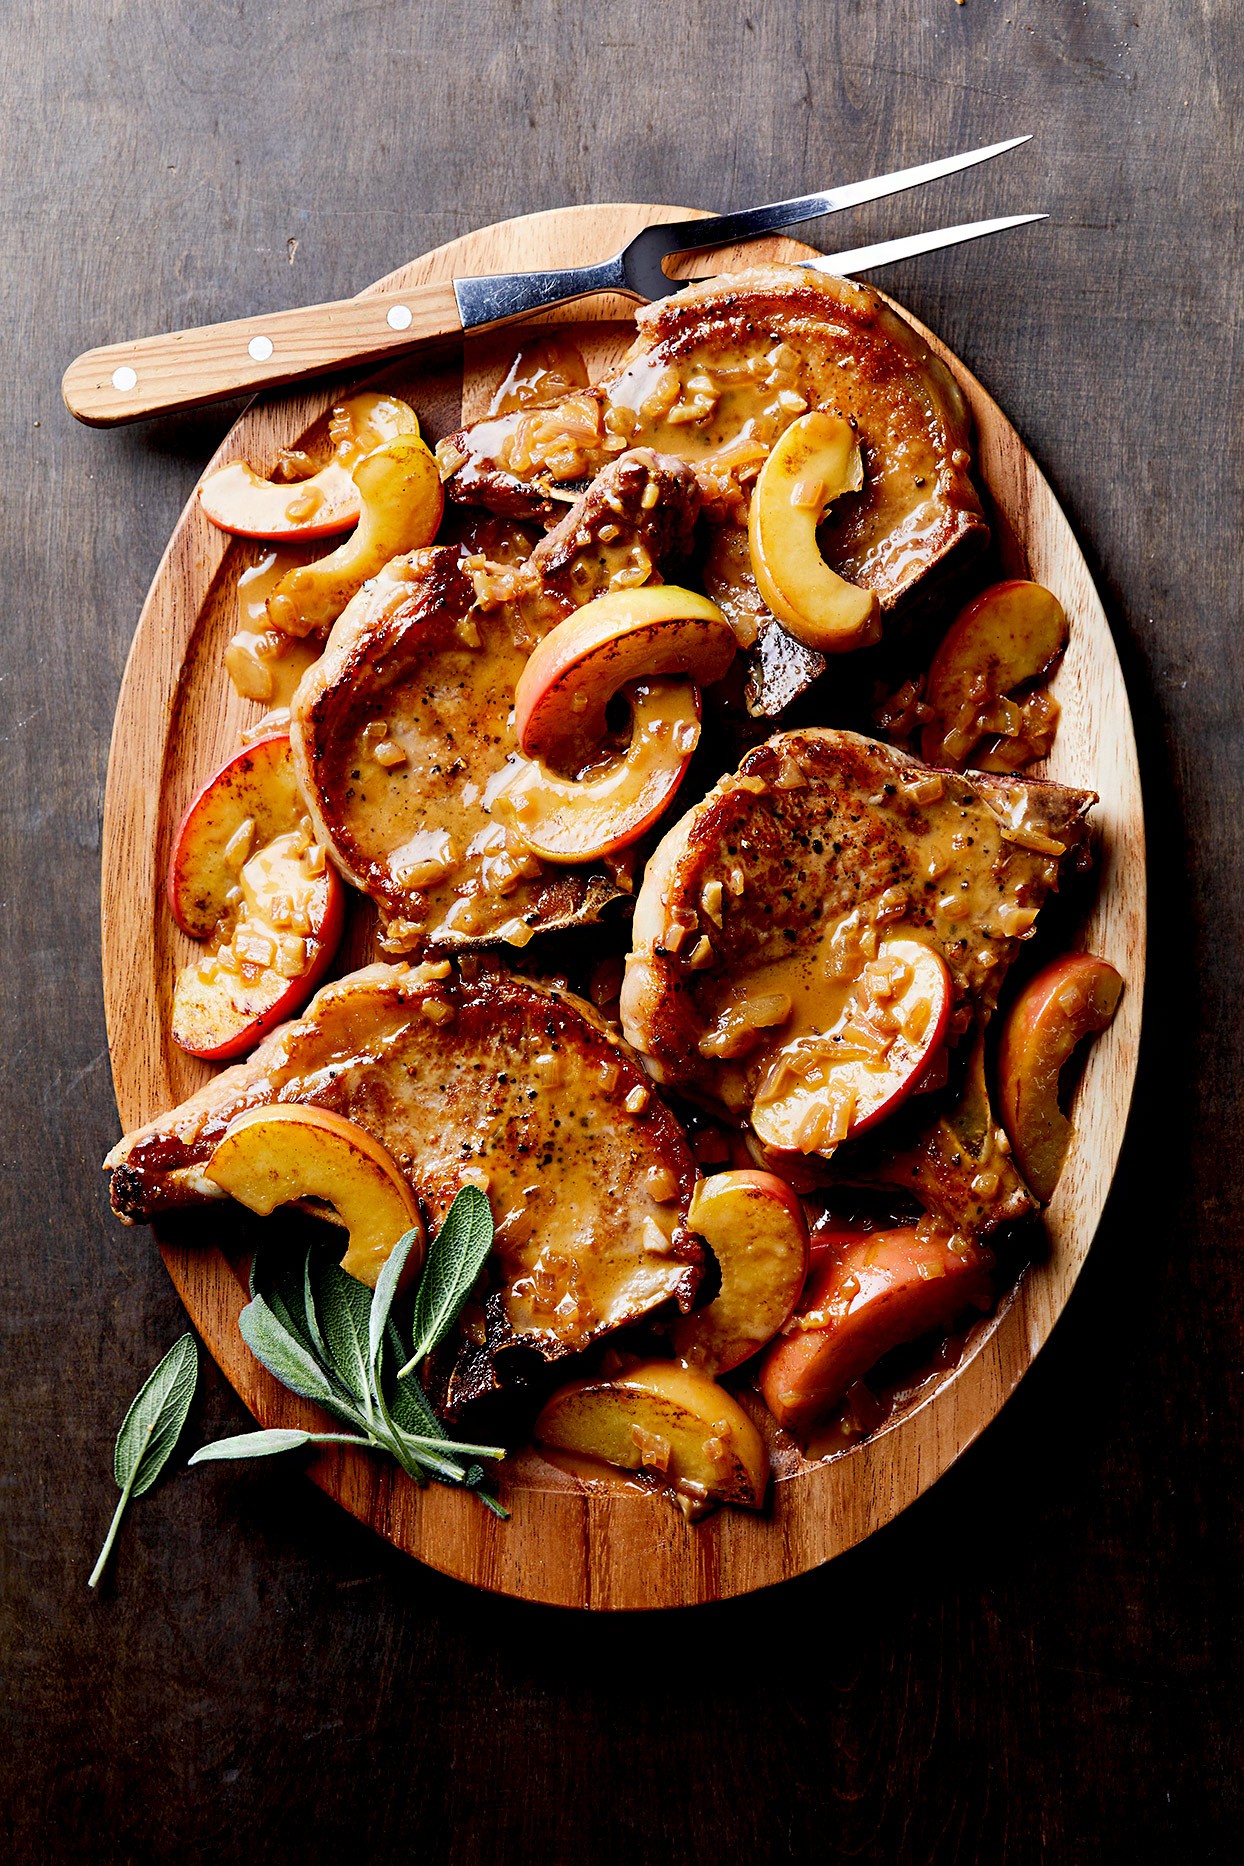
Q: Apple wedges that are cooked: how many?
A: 14